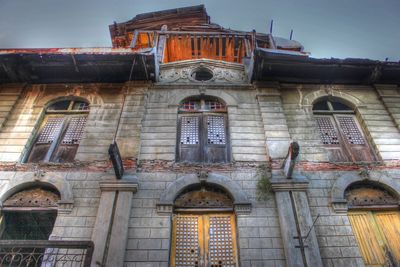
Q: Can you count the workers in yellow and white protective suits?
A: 0